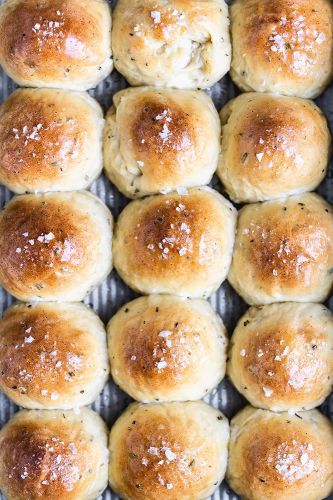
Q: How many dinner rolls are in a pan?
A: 15